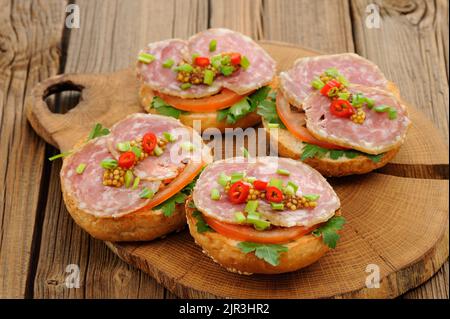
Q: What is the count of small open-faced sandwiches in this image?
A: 4